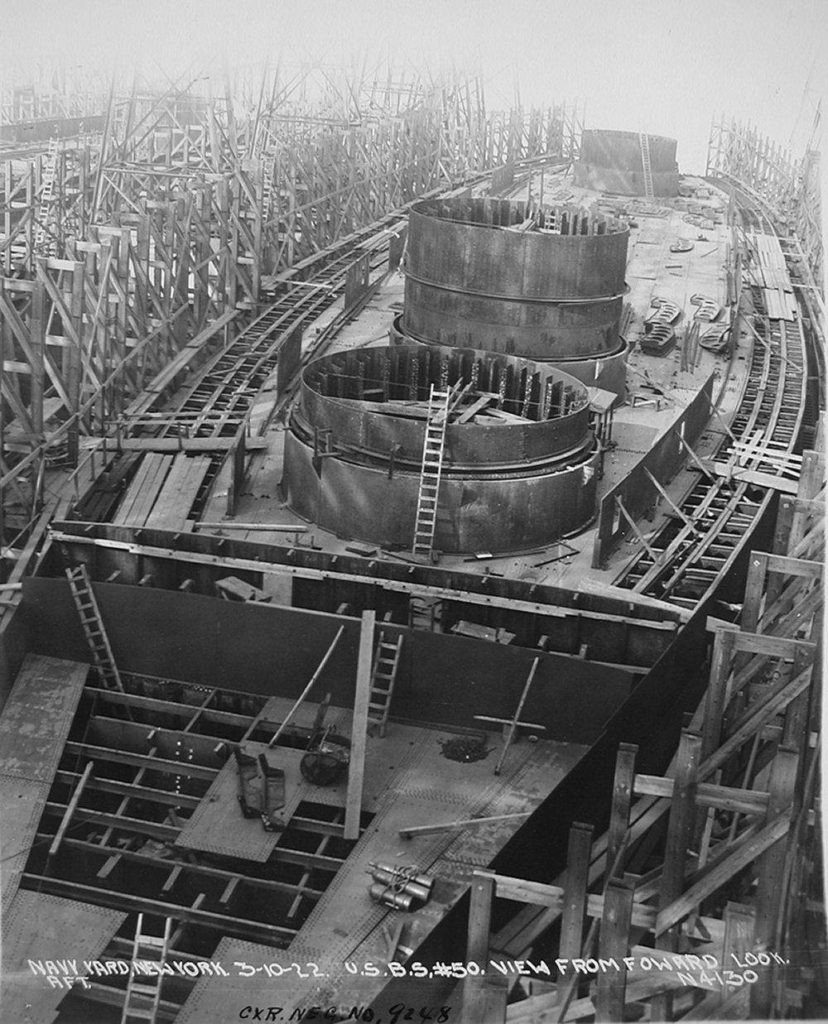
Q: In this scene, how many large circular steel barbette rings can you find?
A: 3